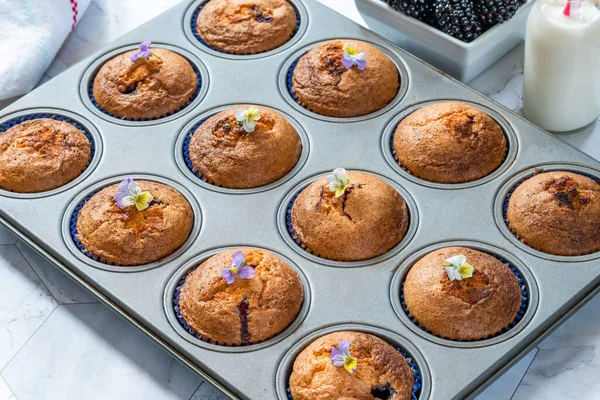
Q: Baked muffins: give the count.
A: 12